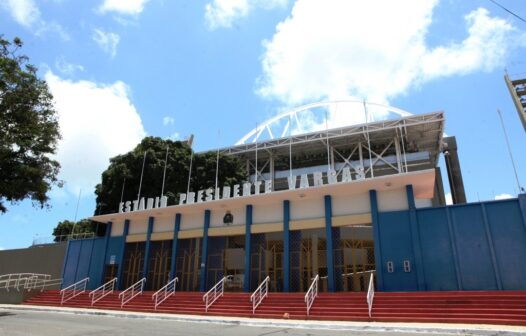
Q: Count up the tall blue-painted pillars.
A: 10